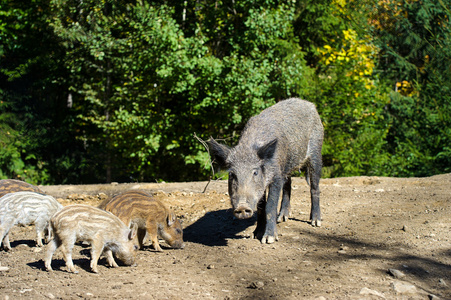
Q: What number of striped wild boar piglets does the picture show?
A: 4